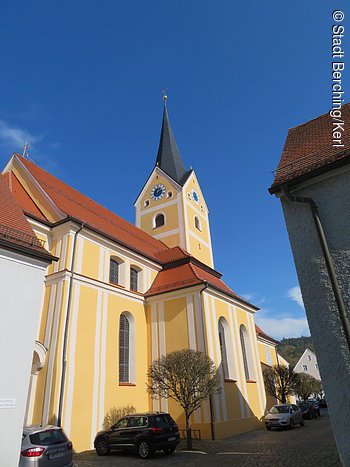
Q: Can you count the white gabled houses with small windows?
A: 1